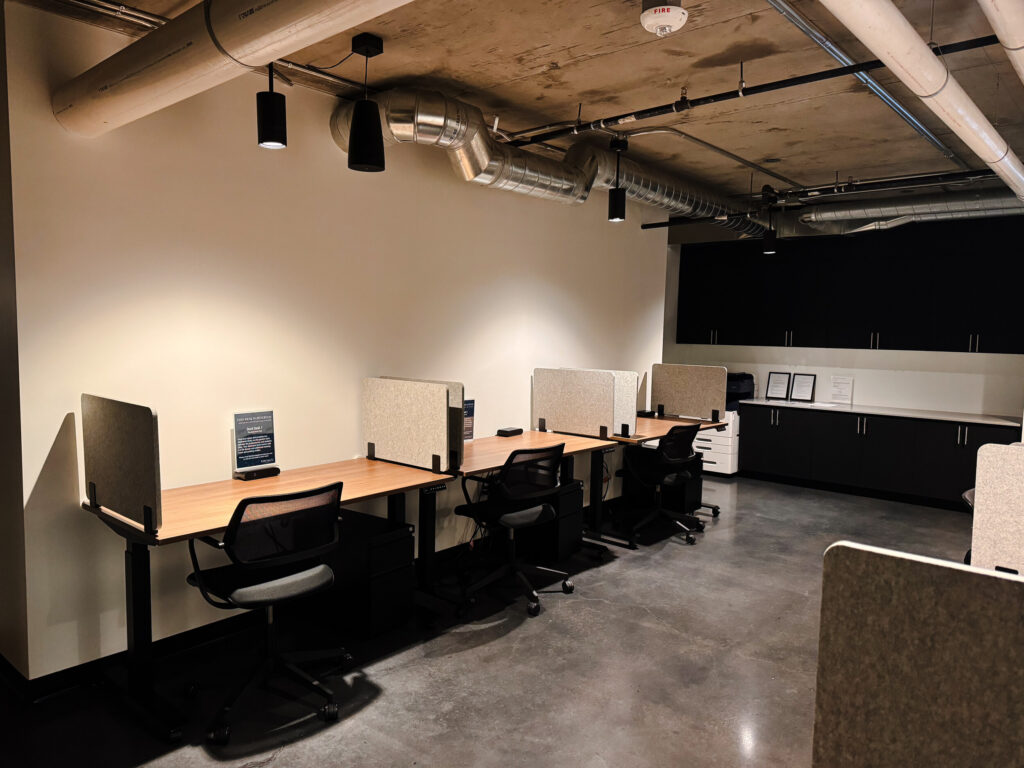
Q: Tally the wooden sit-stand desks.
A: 3